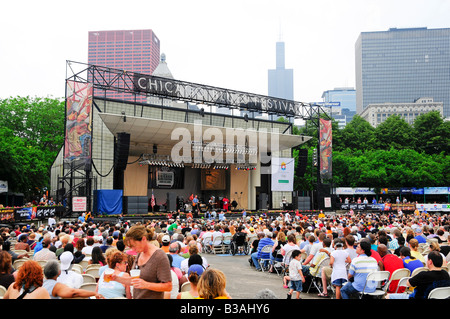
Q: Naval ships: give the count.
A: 0